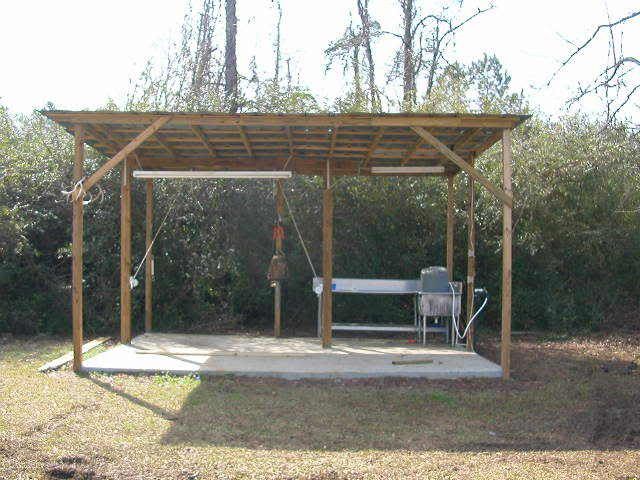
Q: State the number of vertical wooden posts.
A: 8